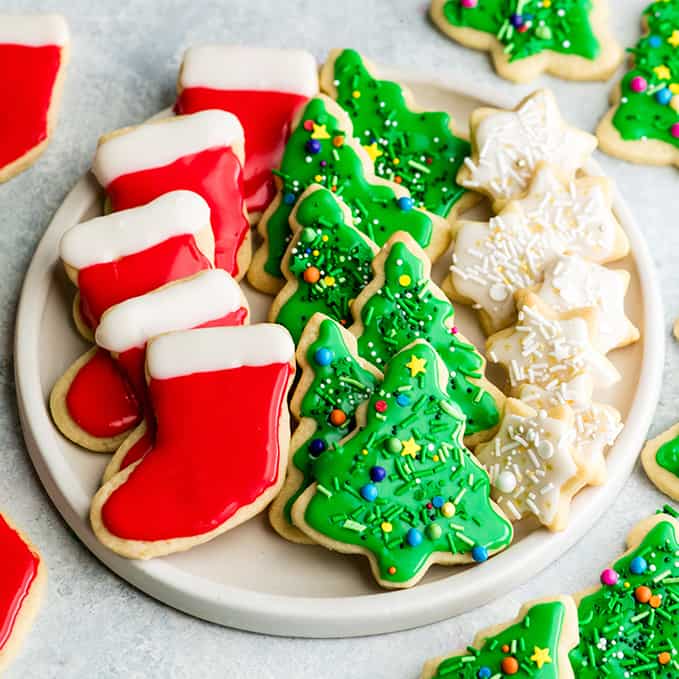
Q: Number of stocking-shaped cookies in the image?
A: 7